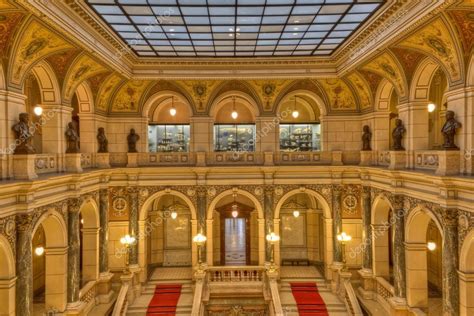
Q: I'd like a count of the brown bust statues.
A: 7